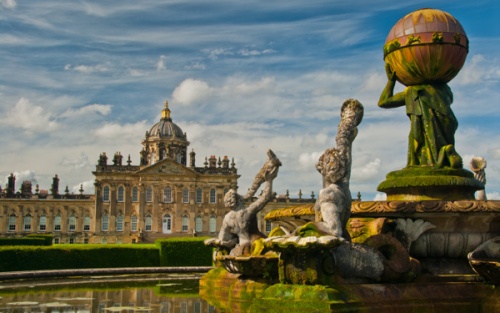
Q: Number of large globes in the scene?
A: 1